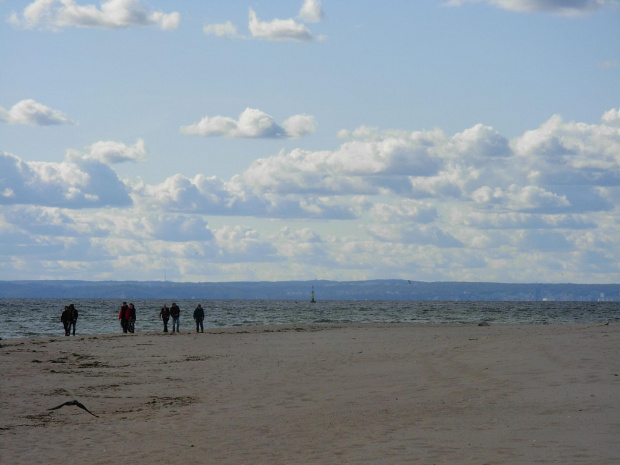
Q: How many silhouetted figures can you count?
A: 7